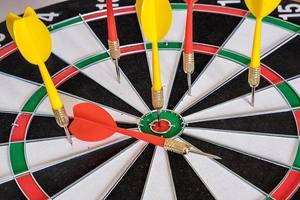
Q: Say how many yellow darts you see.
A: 3